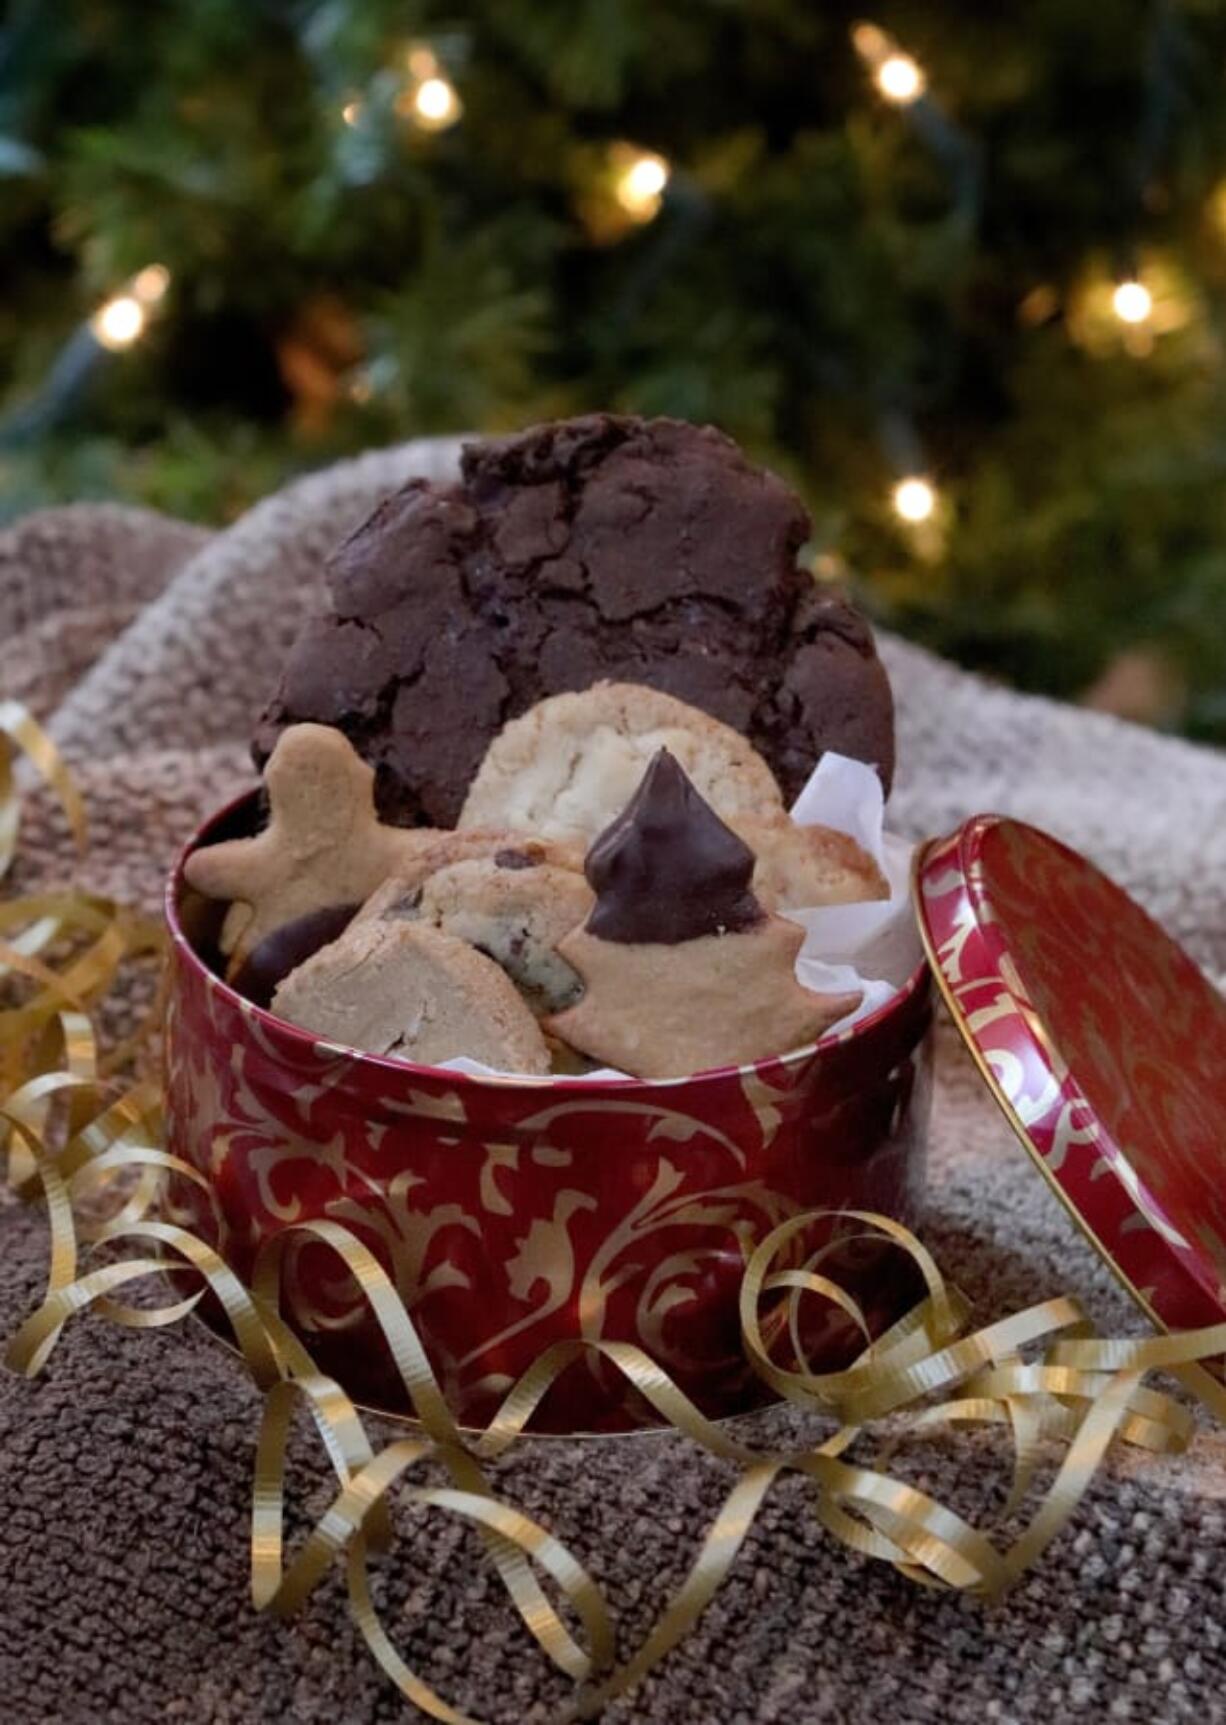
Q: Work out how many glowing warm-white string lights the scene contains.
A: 6